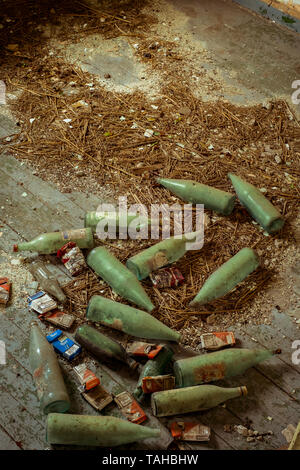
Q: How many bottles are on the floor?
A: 15